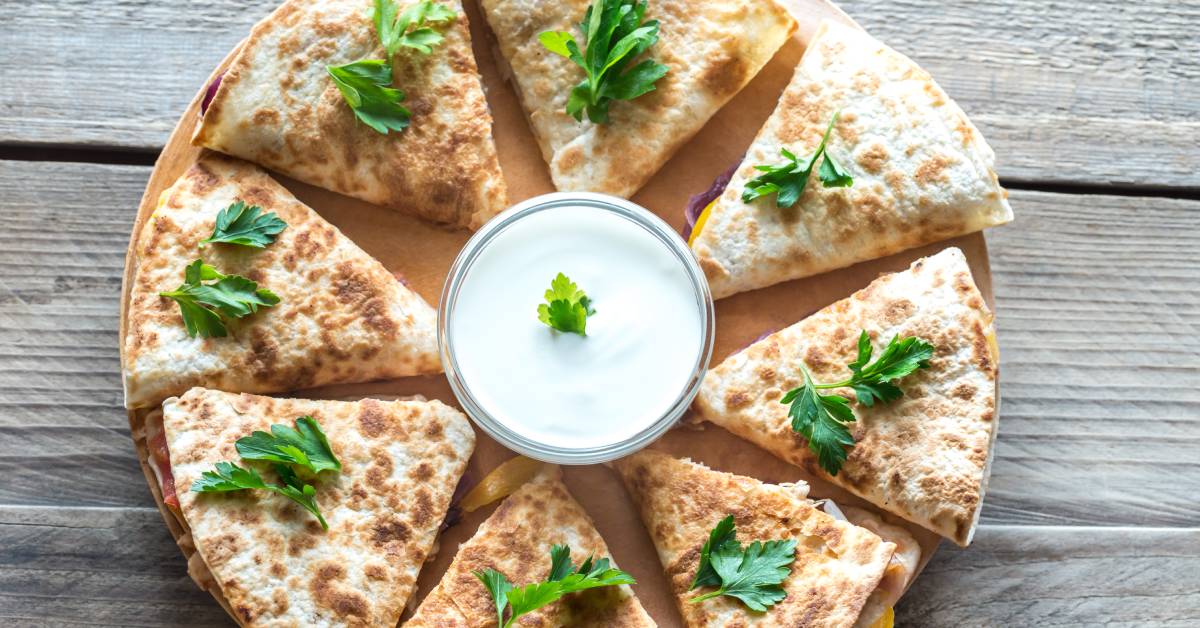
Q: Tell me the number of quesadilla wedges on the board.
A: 8